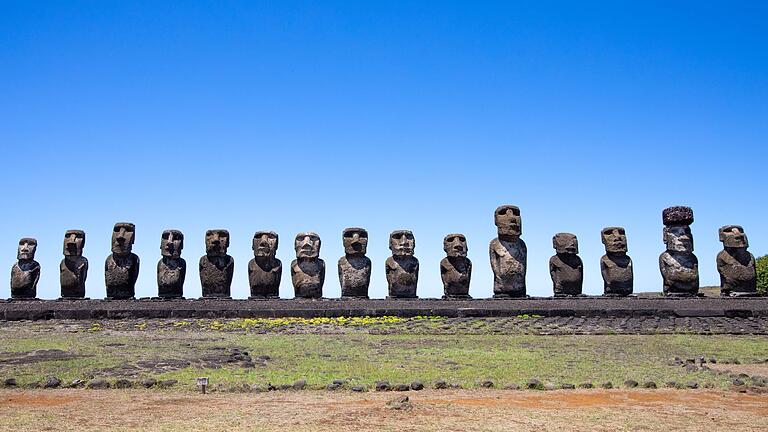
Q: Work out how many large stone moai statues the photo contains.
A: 15